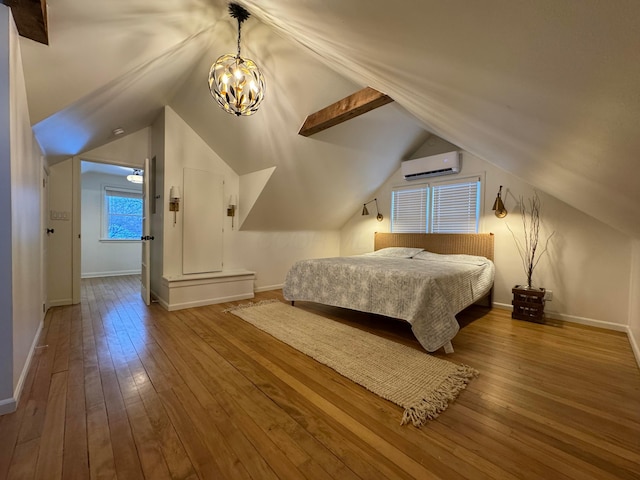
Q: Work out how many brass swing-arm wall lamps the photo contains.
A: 2